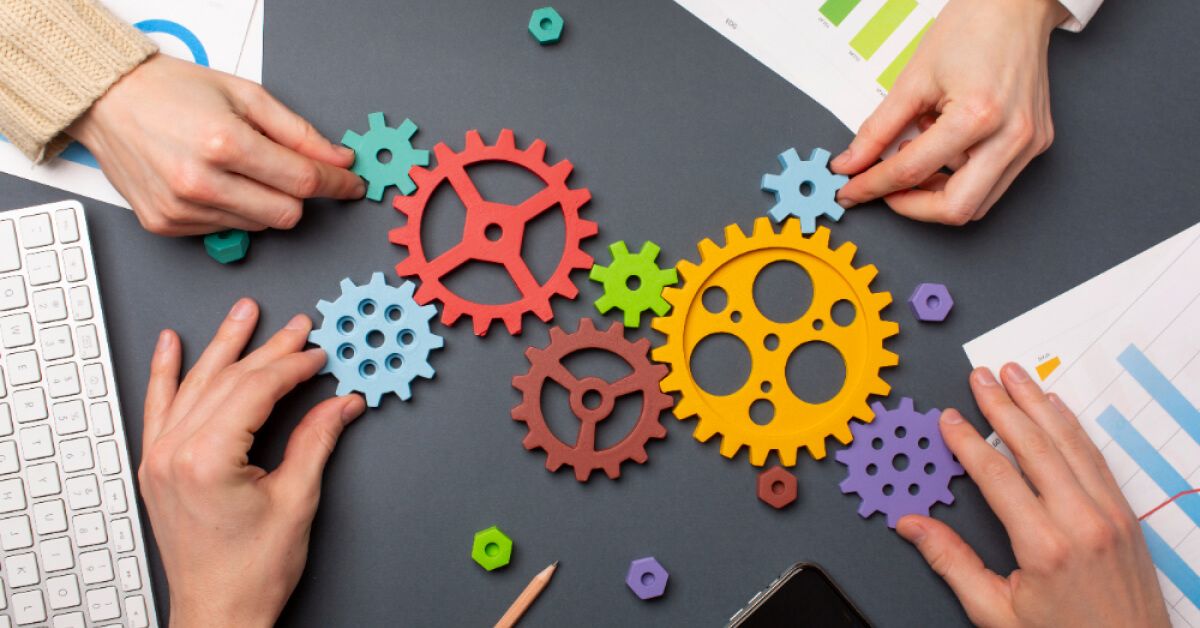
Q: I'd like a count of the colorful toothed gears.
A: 8